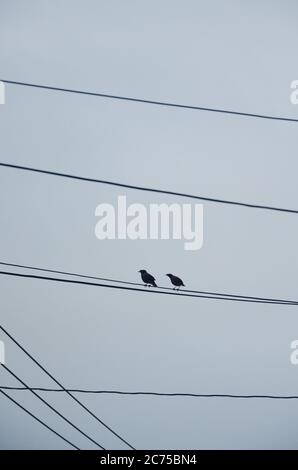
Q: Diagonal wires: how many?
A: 3